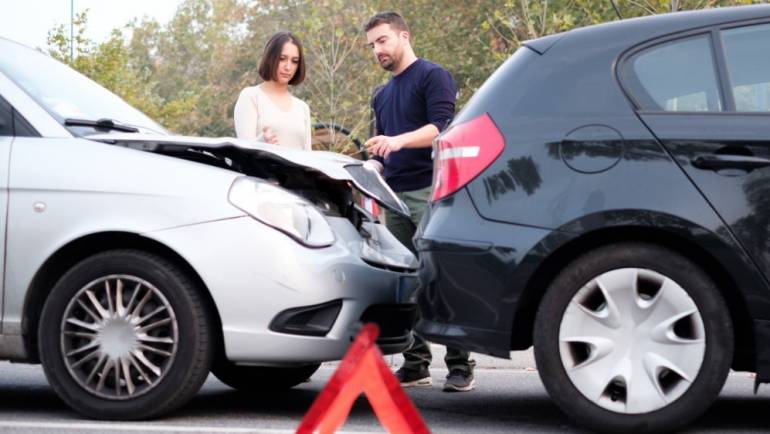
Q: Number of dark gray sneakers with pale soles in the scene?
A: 2